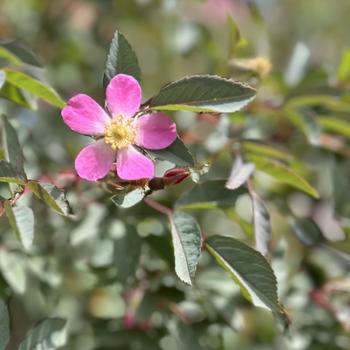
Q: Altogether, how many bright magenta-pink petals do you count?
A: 5